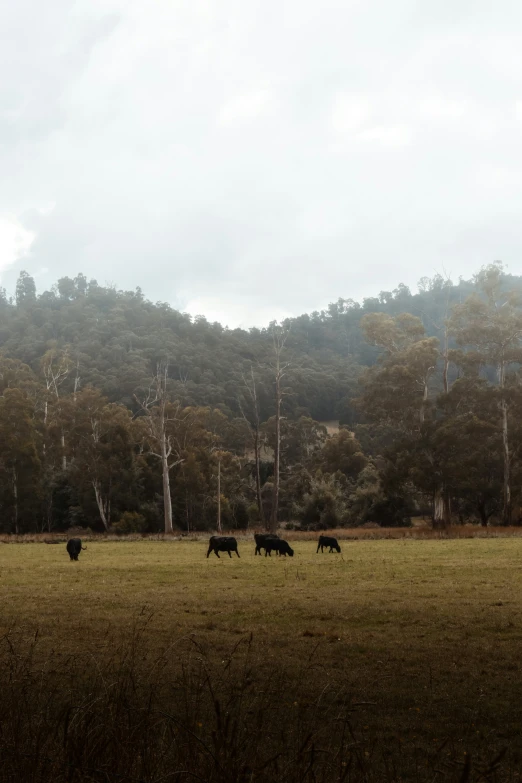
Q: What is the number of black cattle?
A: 5